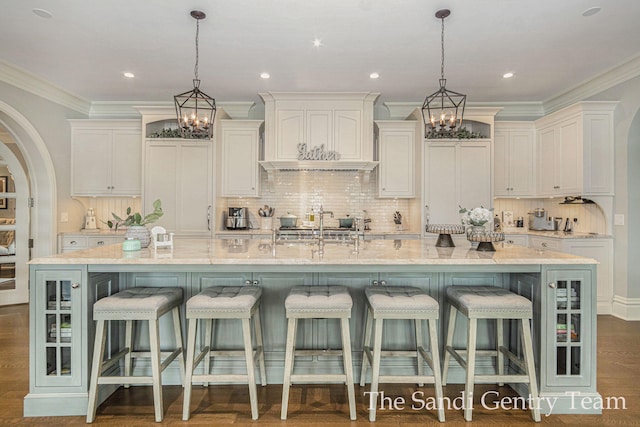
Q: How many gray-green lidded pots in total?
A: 2